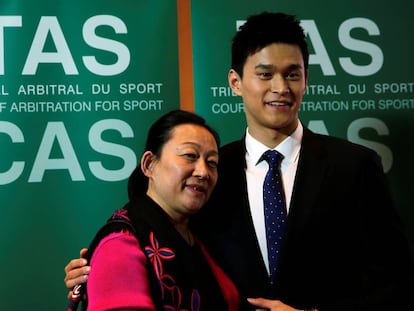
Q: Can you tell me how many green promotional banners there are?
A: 2